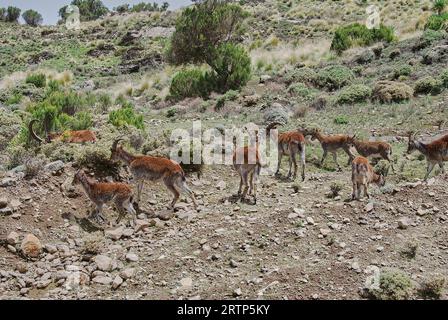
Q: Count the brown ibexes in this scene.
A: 9